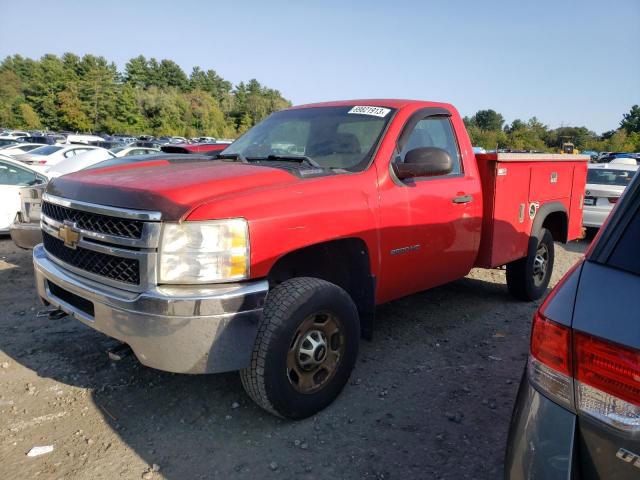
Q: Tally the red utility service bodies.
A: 1